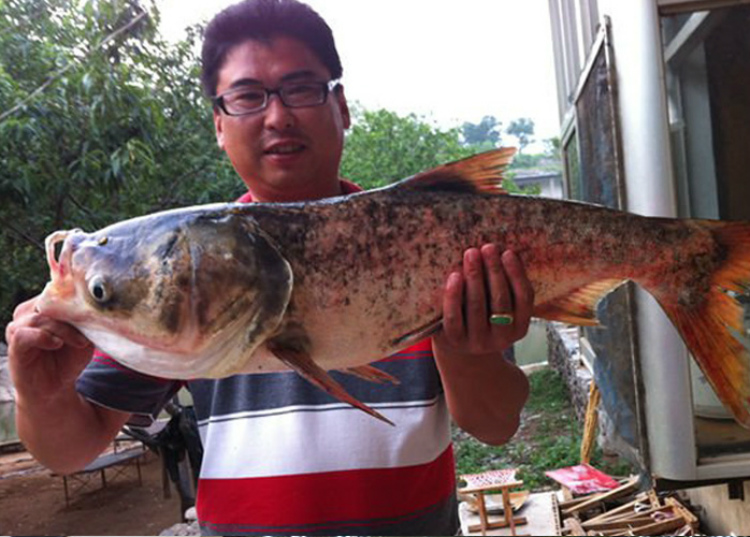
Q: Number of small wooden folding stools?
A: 1